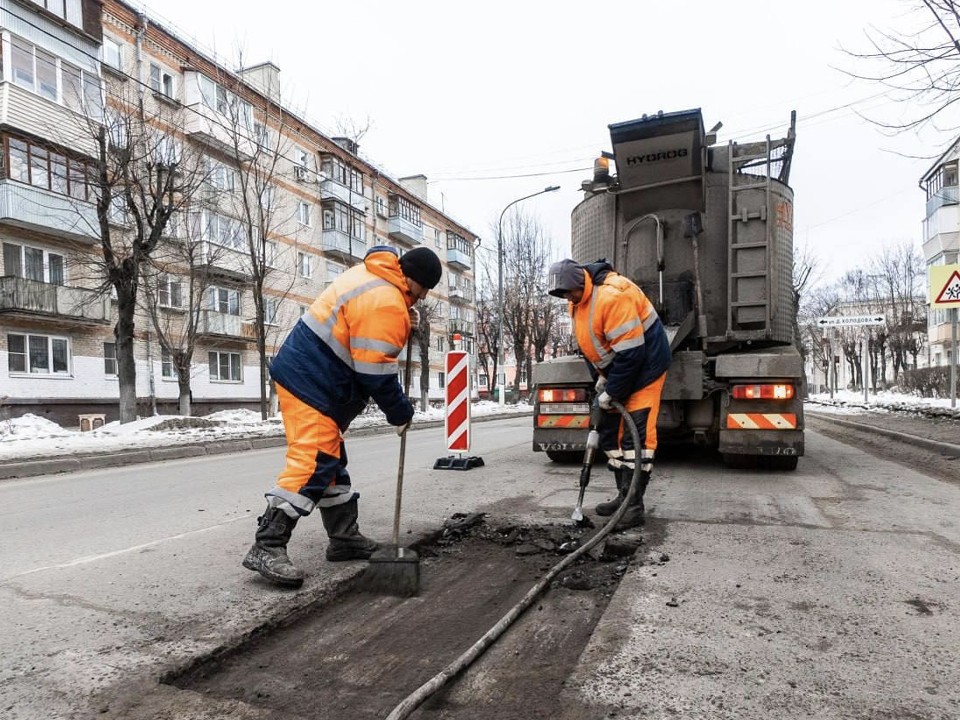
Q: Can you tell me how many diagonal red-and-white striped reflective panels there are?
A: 3